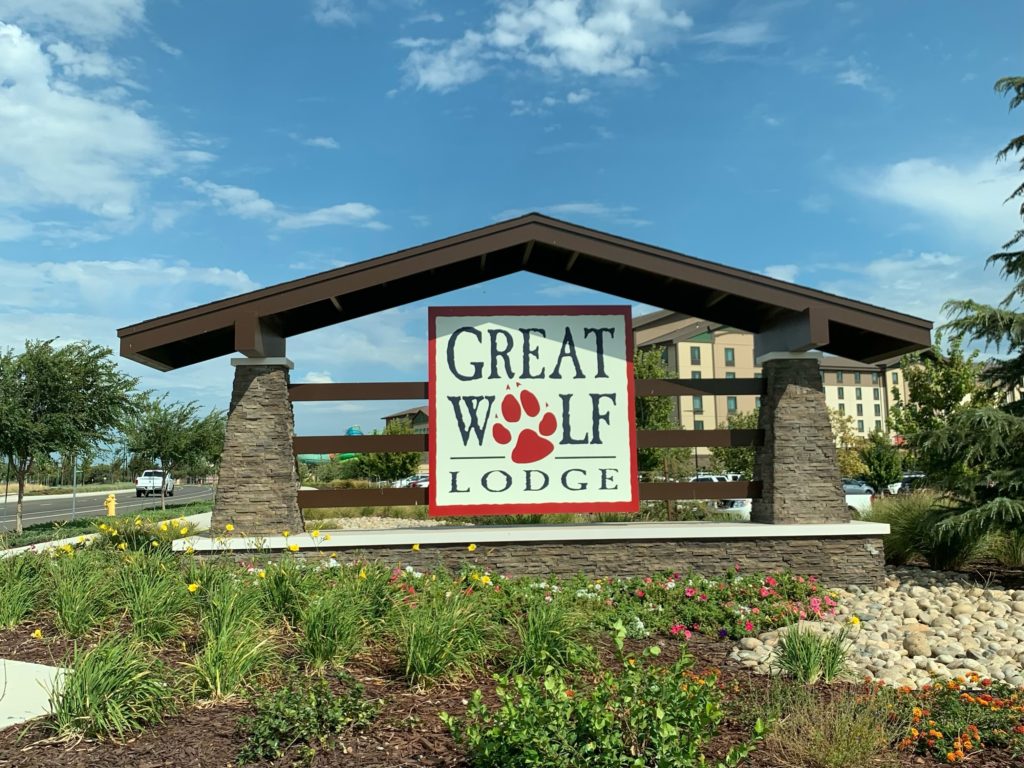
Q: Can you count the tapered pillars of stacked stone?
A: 2